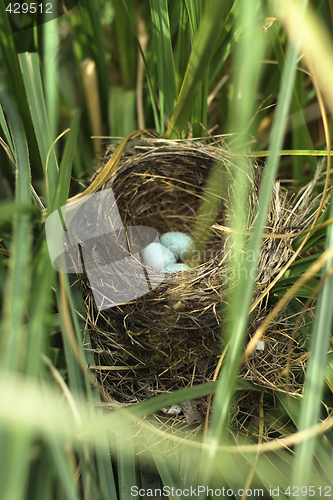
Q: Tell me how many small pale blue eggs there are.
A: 3